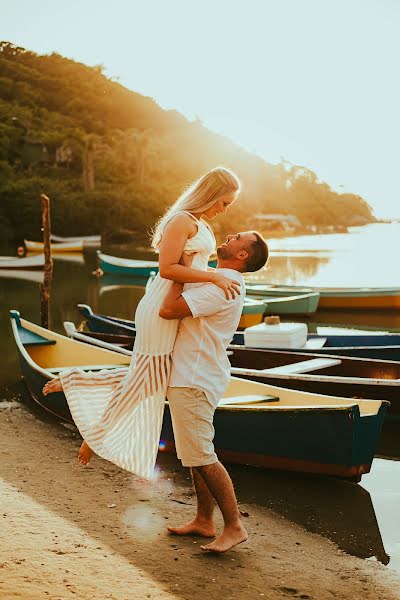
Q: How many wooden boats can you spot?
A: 10